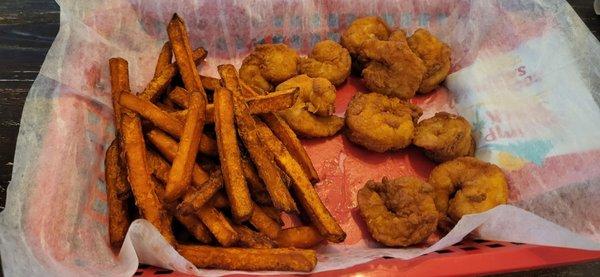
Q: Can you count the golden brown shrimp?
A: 10